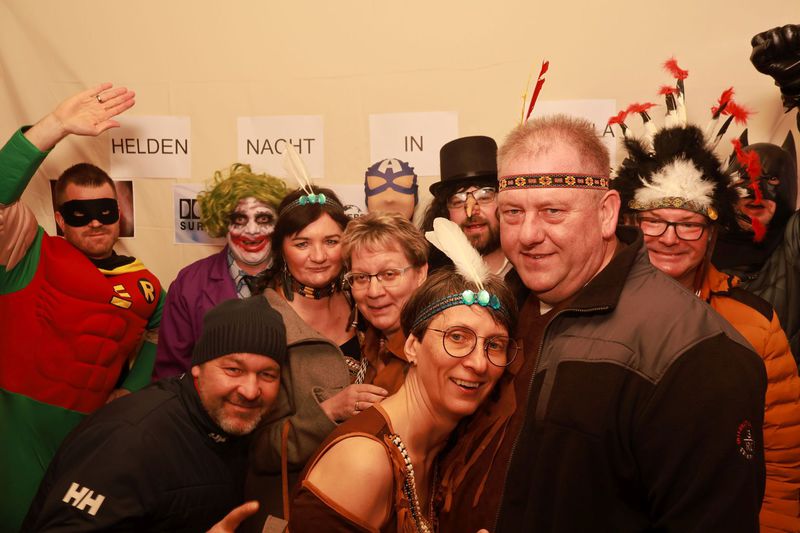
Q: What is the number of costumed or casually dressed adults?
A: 11